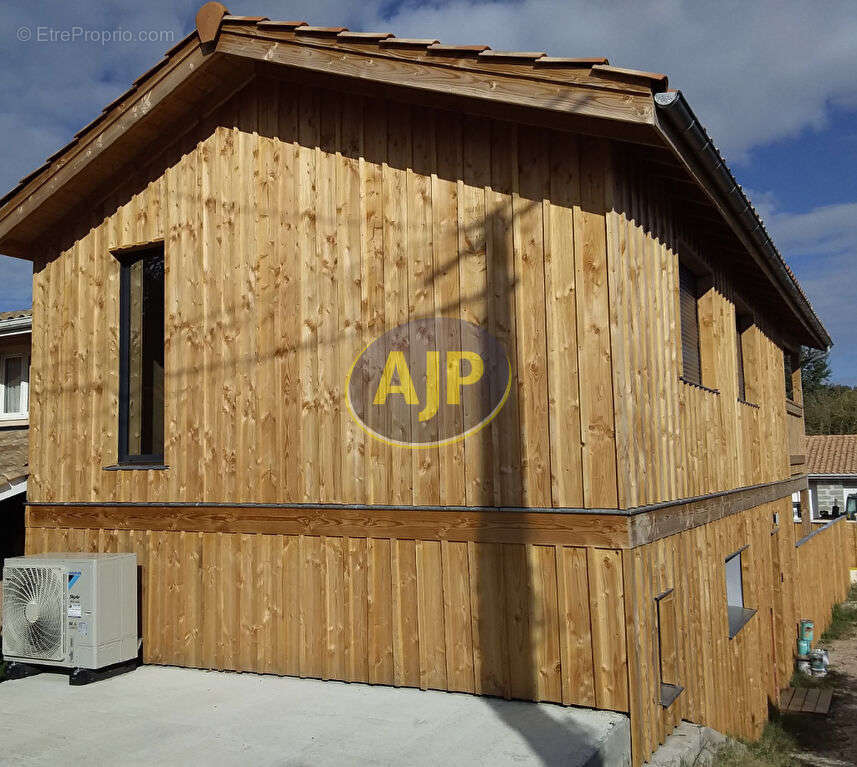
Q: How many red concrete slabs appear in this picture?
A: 0